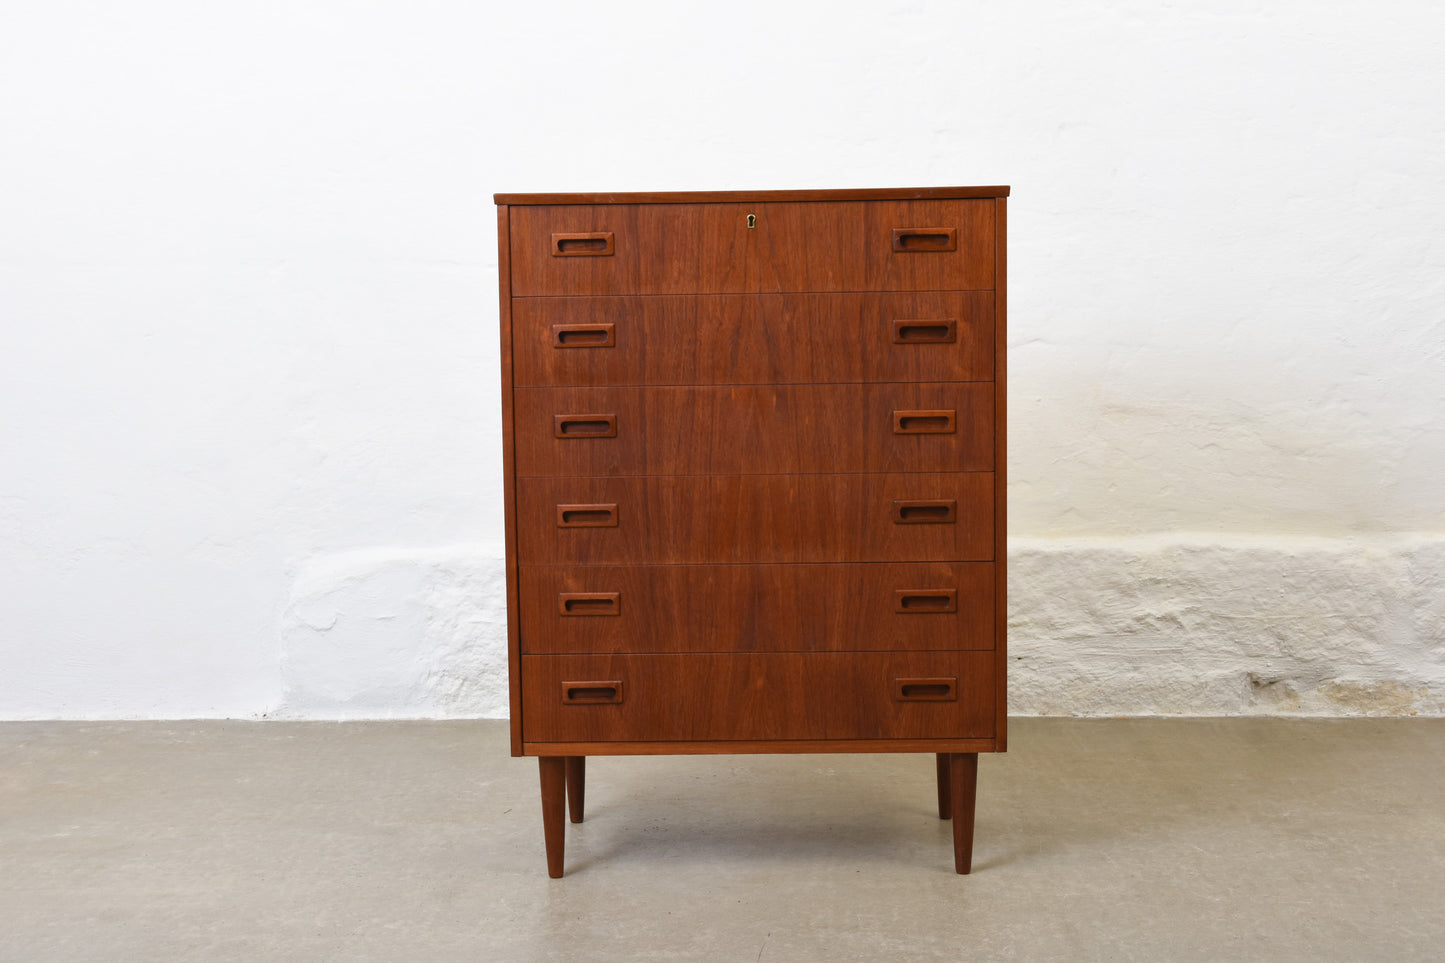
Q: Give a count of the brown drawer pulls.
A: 12